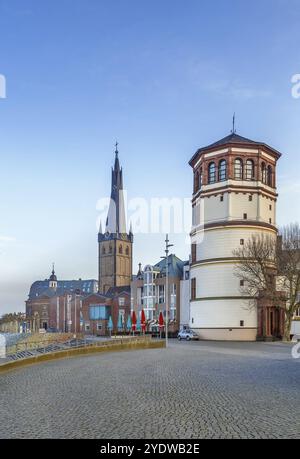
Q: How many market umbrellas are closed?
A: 7